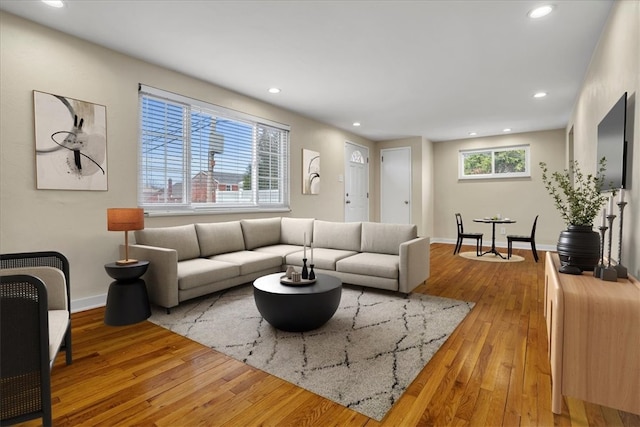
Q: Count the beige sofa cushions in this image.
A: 11